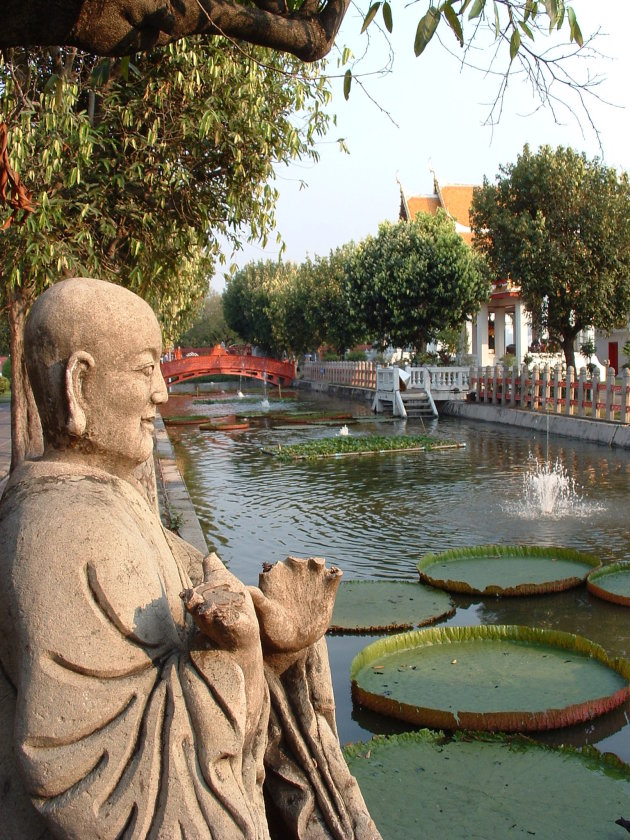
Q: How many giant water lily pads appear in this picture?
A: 5